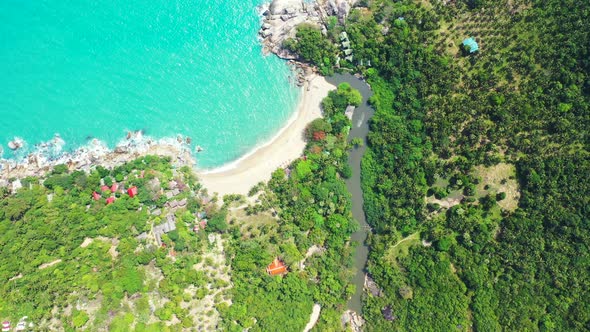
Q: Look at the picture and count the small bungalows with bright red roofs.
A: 5